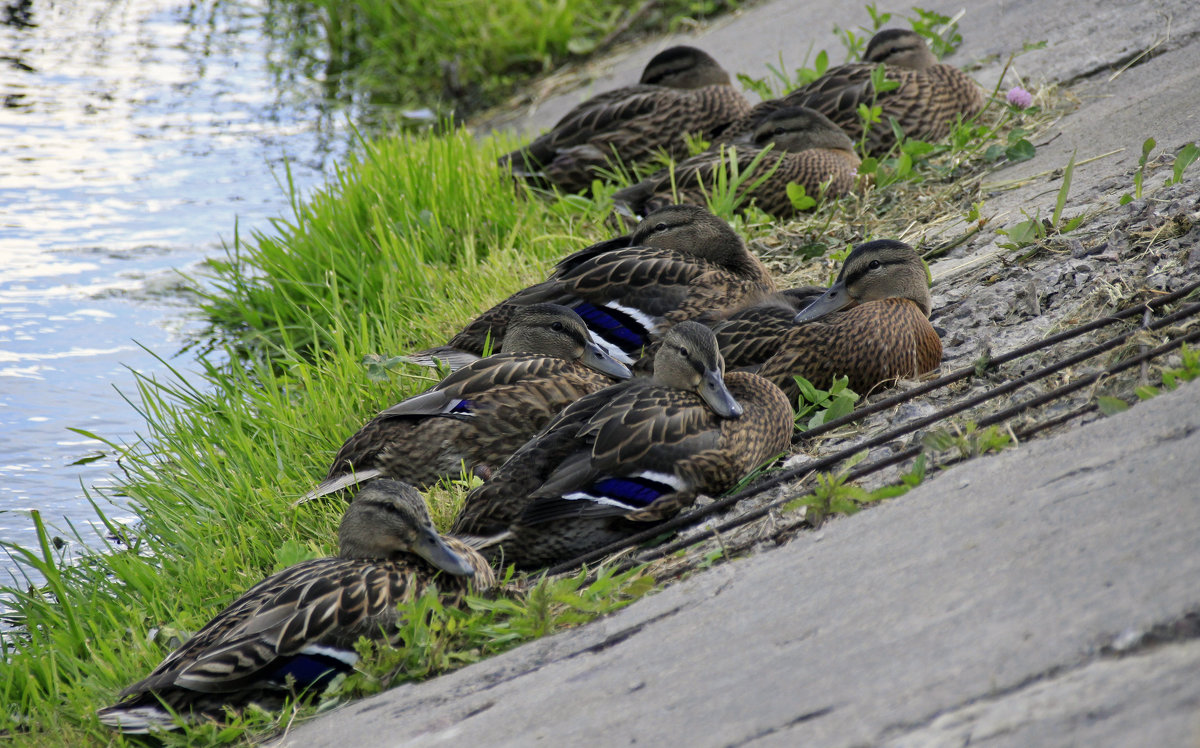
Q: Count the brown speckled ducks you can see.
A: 8